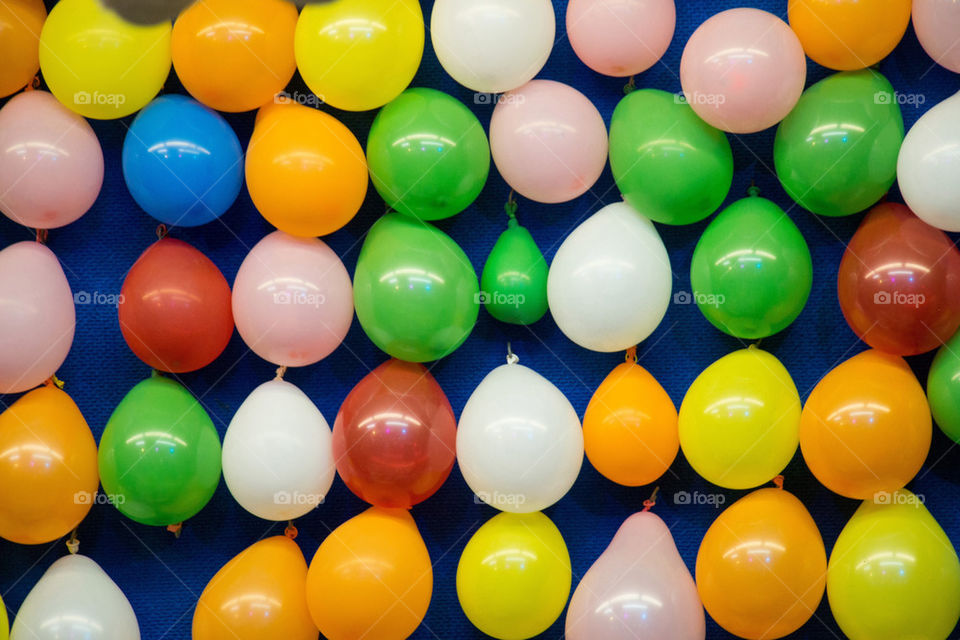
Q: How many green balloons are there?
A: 8